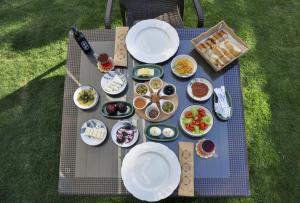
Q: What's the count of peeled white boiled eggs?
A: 2